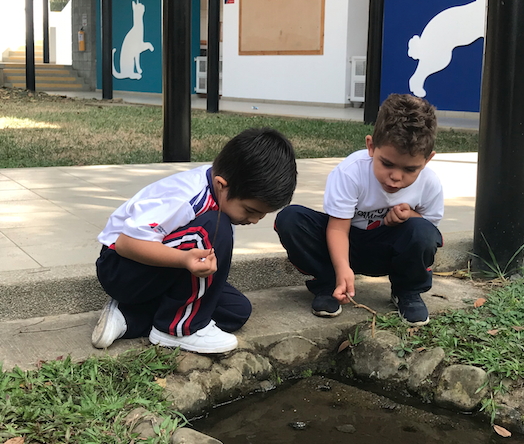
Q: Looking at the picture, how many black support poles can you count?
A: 7